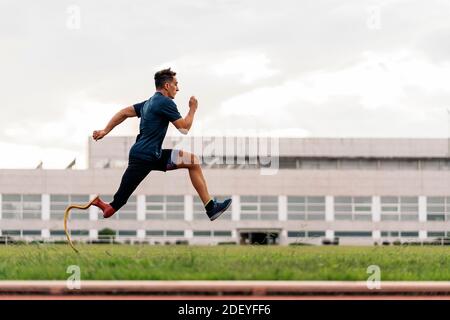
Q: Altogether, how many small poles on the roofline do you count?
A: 2